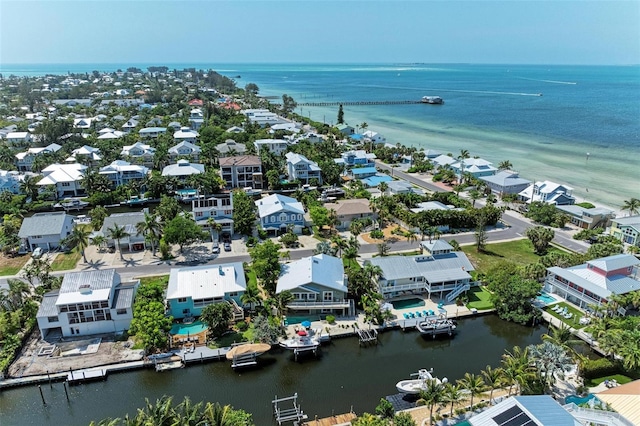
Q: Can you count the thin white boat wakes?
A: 2